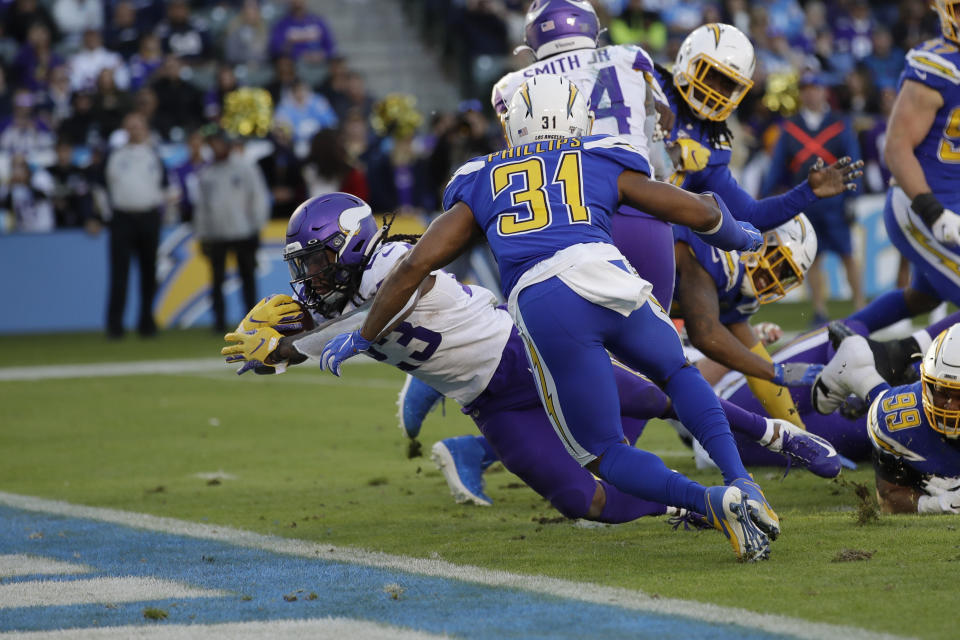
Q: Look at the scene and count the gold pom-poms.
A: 3